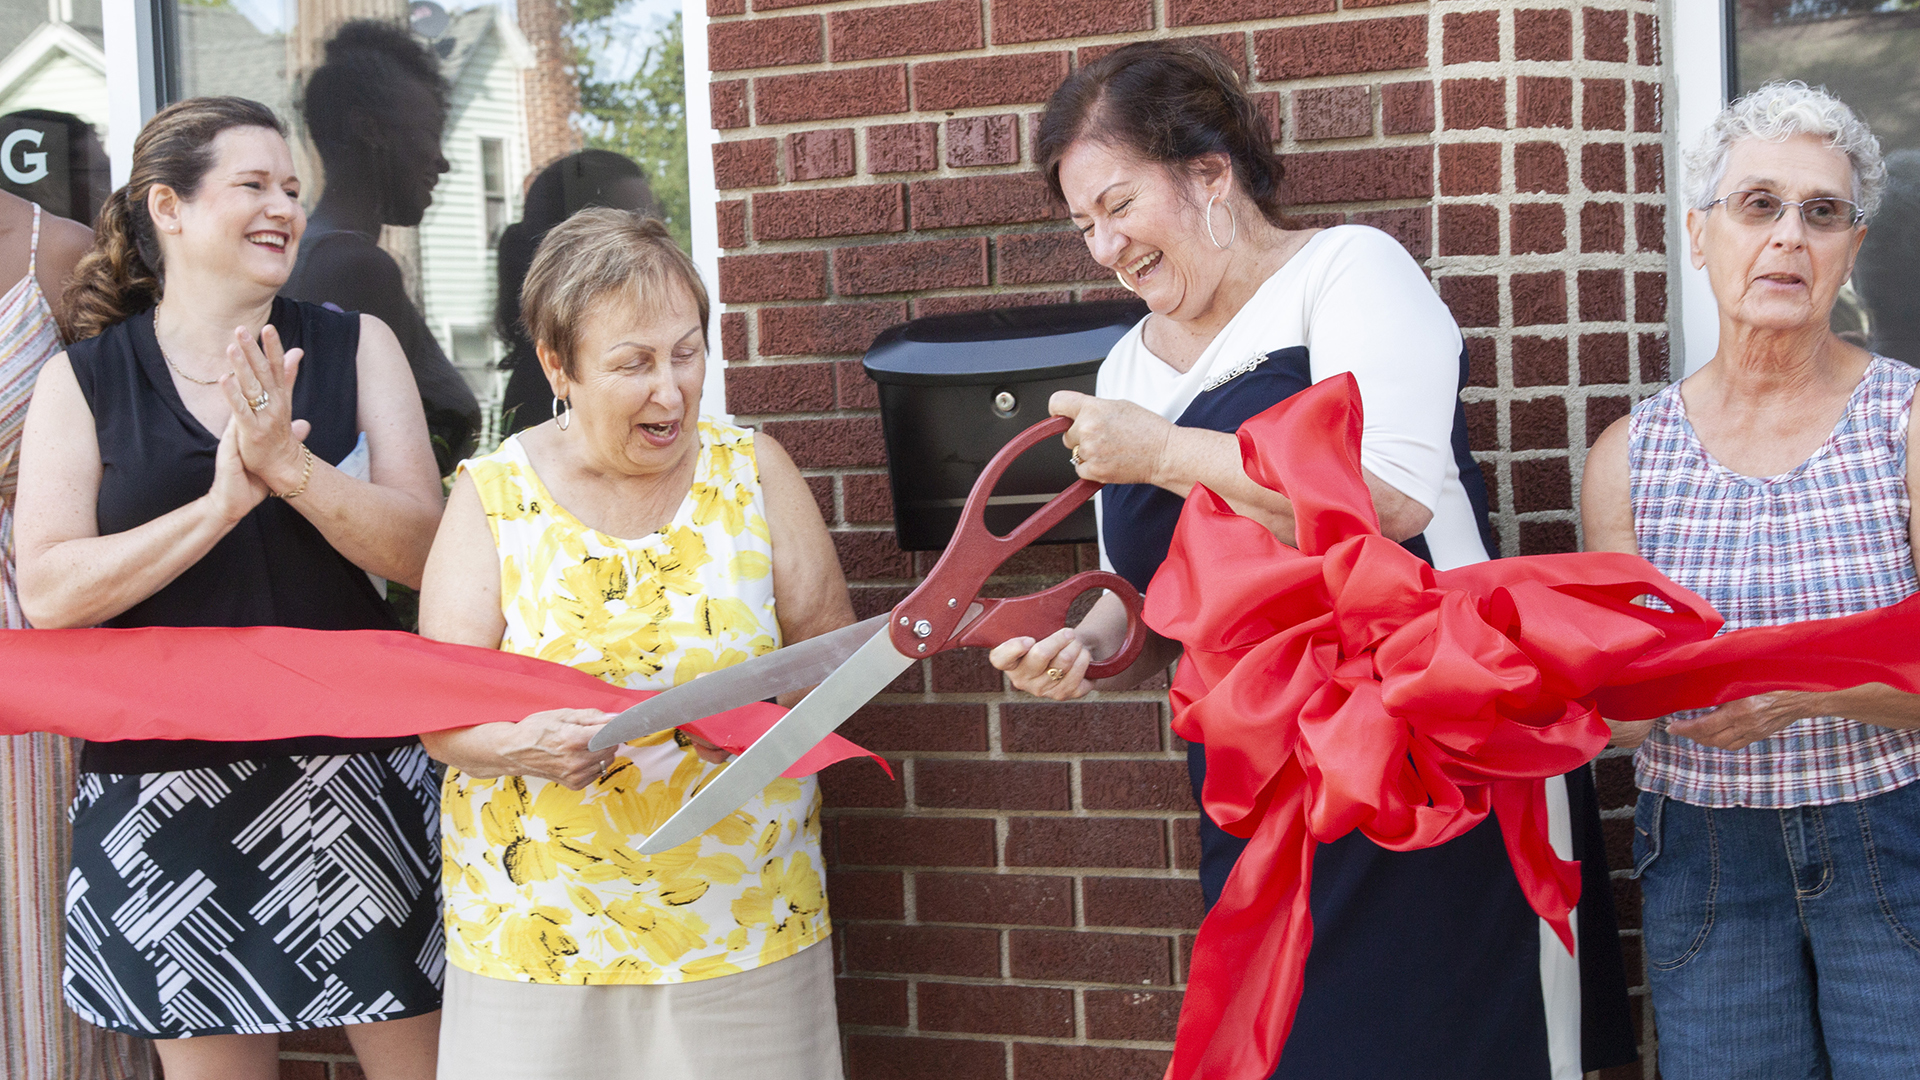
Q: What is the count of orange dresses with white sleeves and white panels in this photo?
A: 0